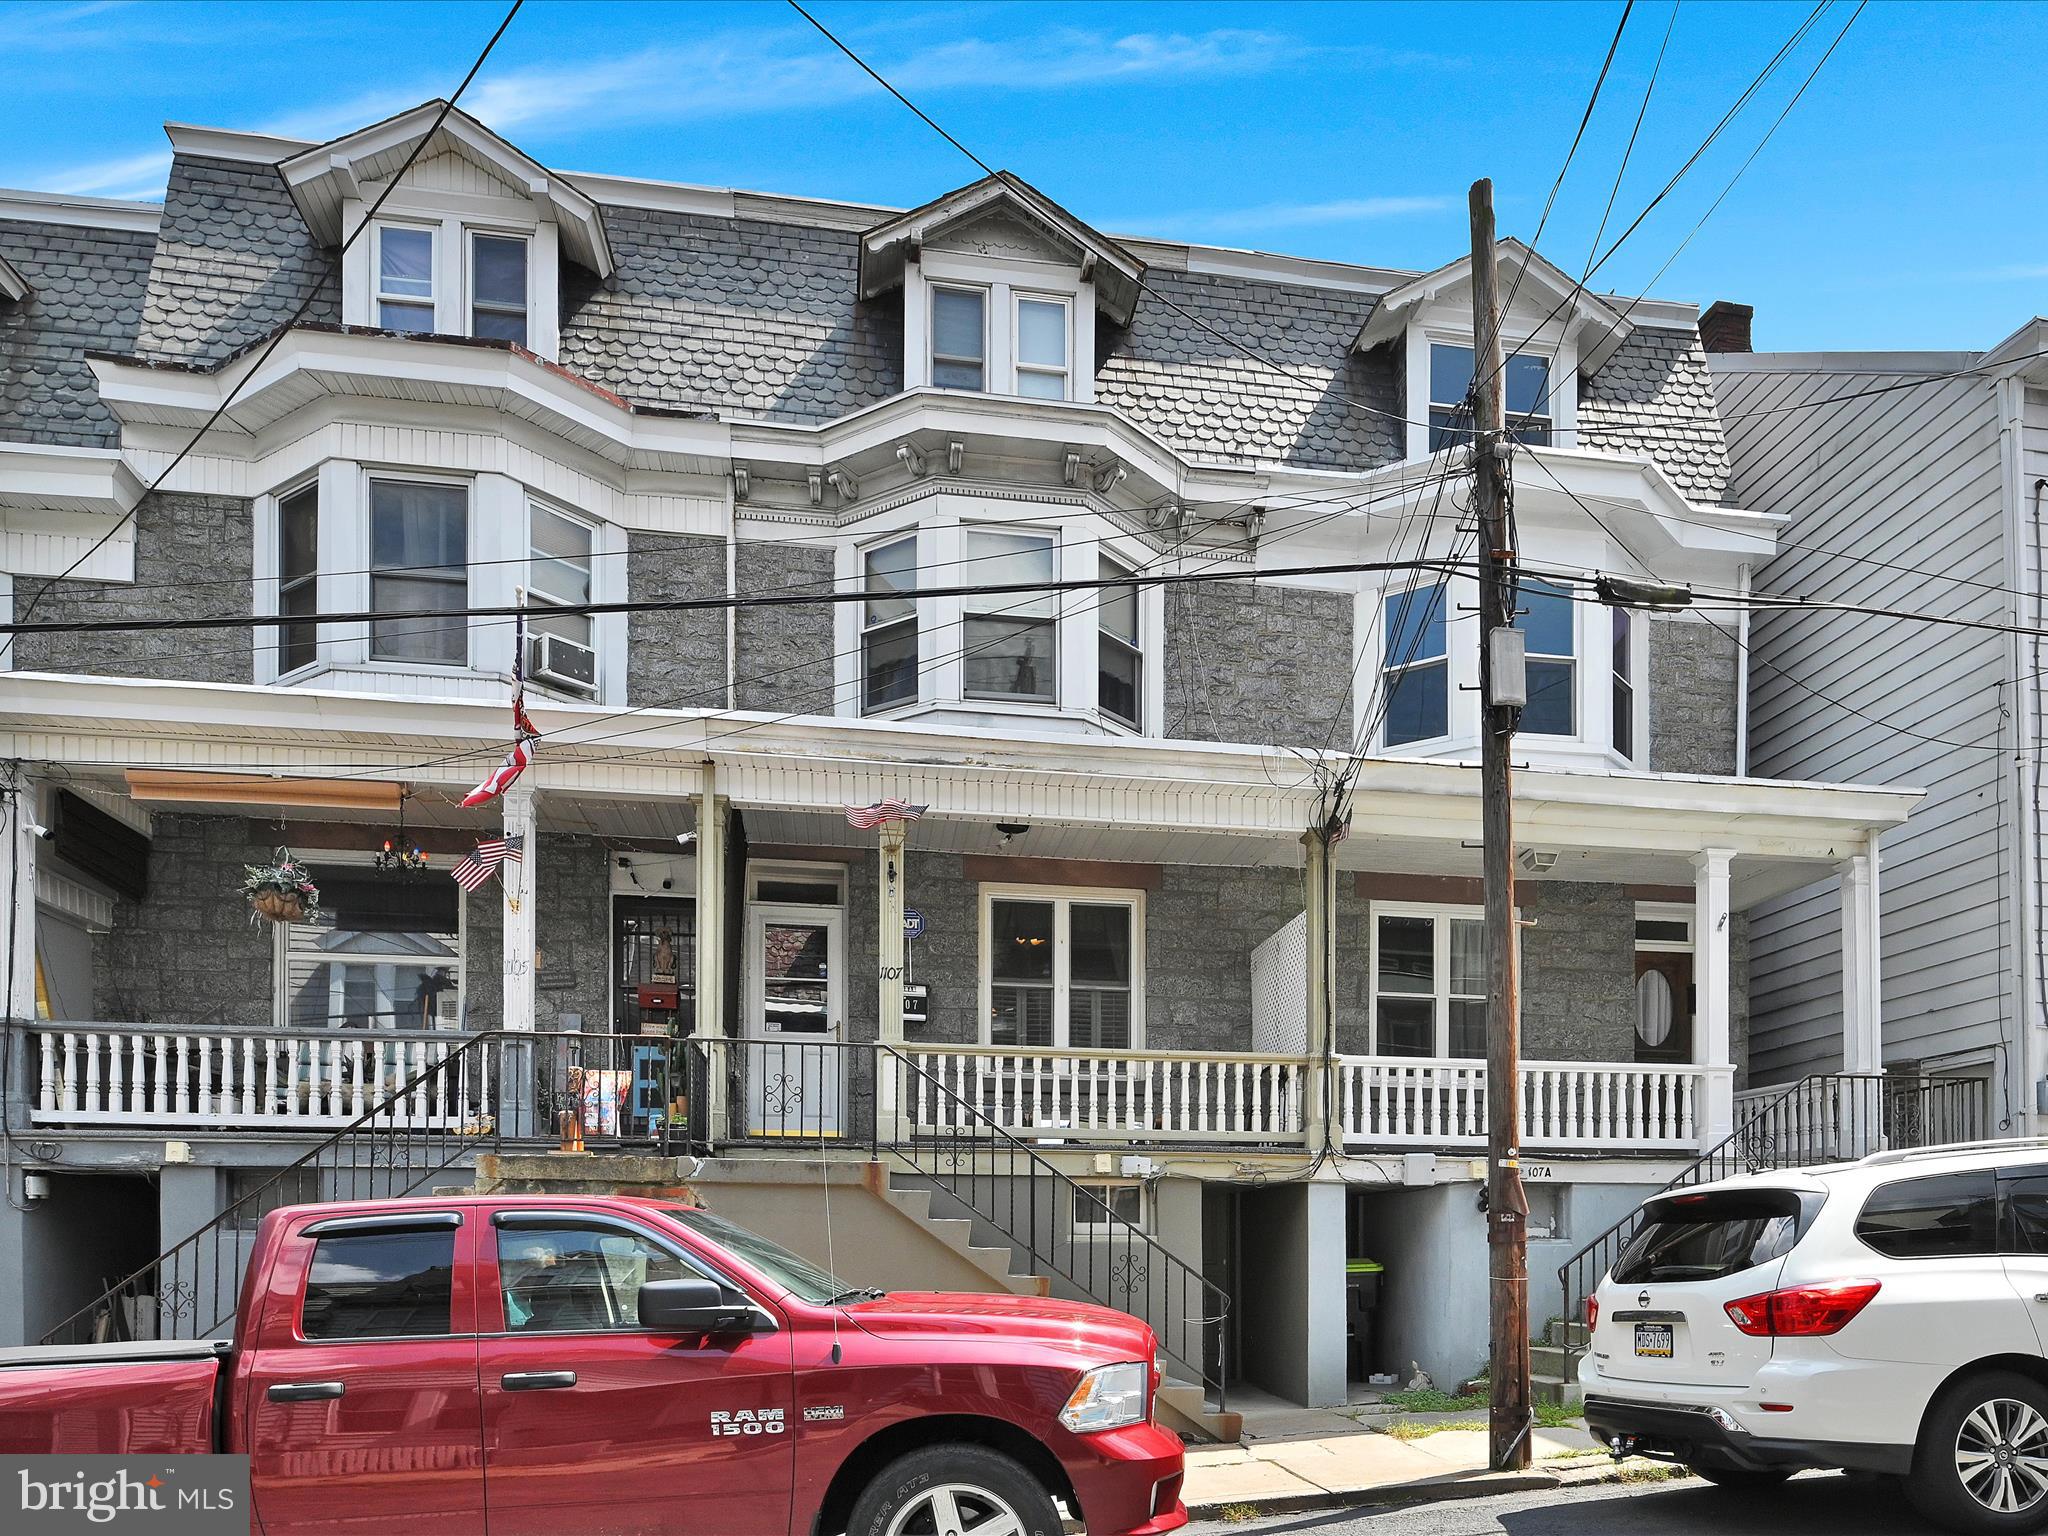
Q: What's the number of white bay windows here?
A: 3